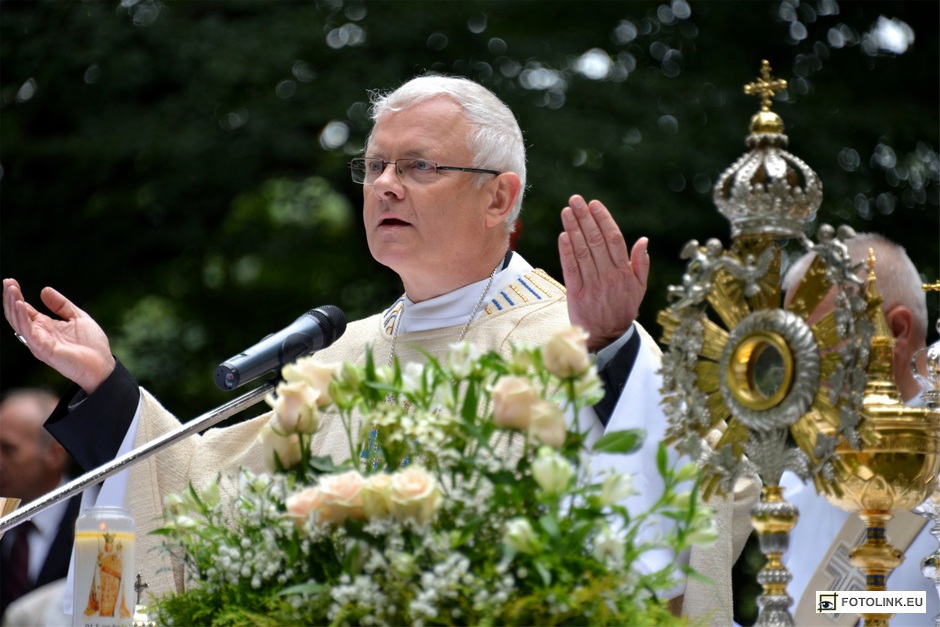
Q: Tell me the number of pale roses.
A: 10